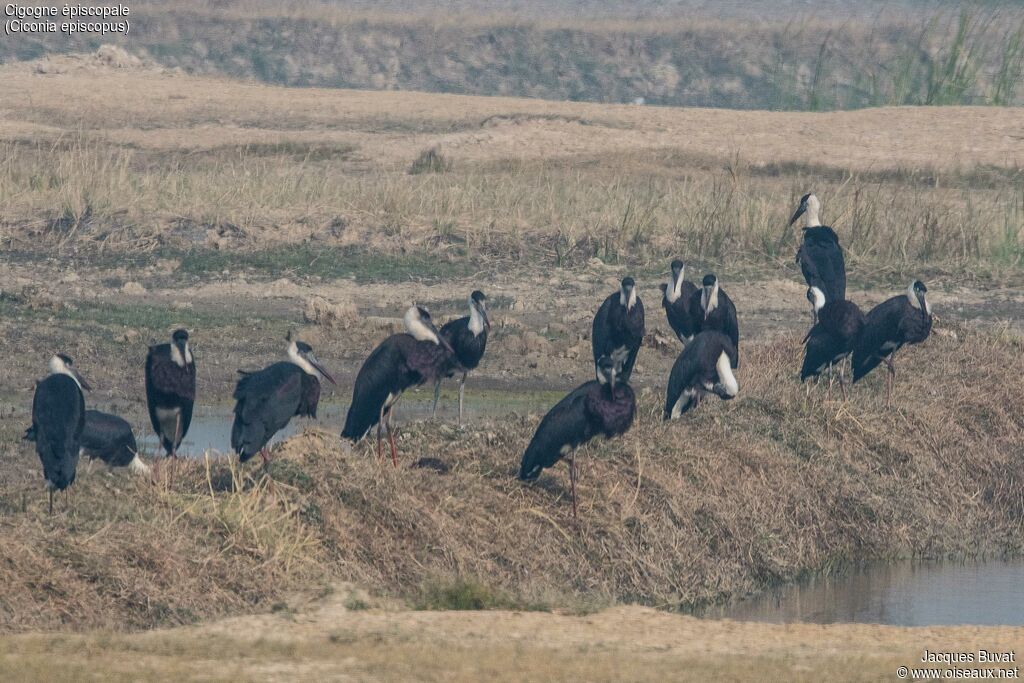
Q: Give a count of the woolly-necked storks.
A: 14